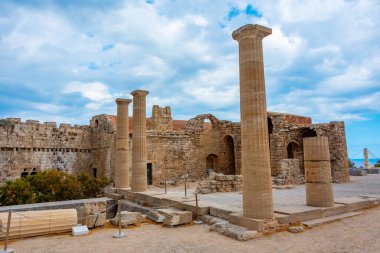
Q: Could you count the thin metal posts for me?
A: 5